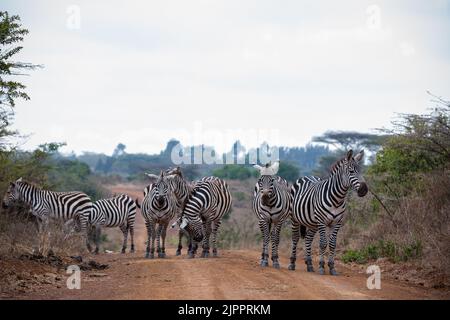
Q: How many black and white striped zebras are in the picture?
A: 7